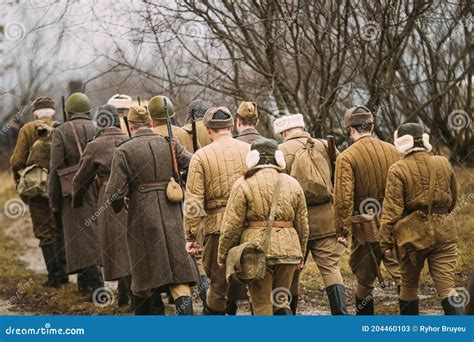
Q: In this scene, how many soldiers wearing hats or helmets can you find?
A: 13